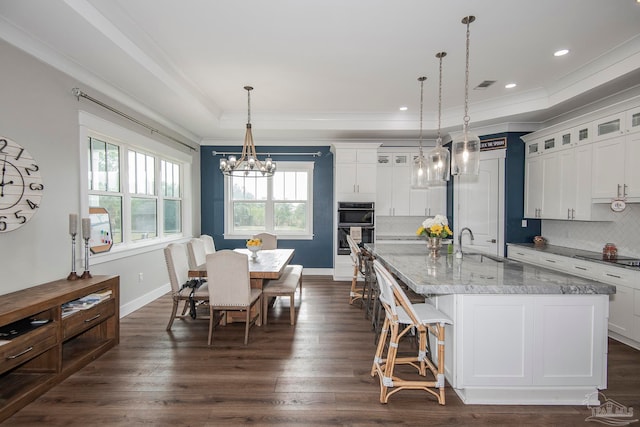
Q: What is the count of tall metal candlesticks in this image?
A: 2